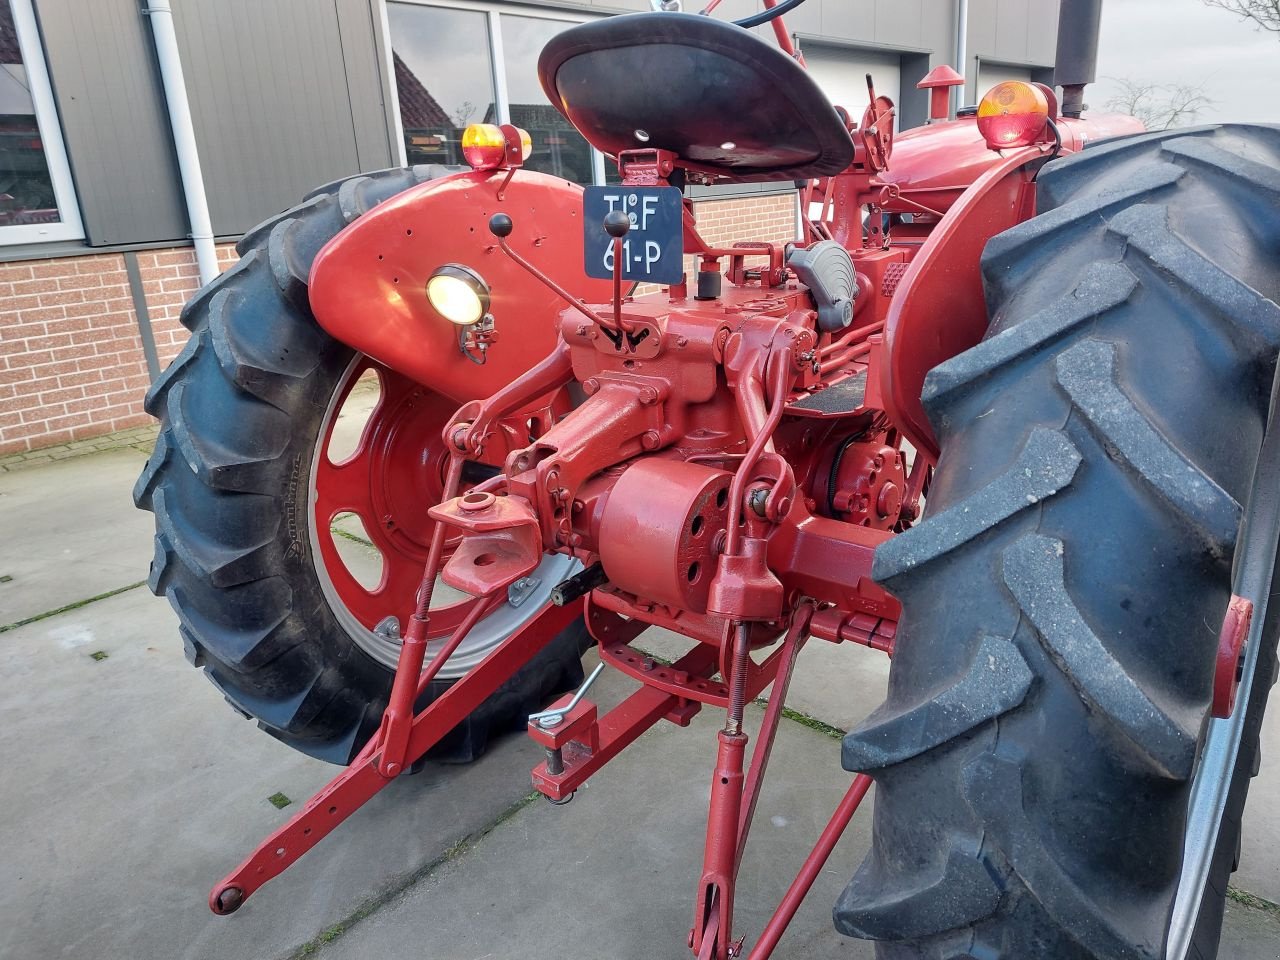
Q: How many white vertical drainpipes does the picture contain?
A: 2